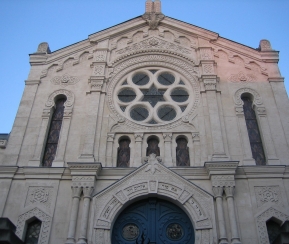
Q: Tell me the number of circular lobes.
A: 6